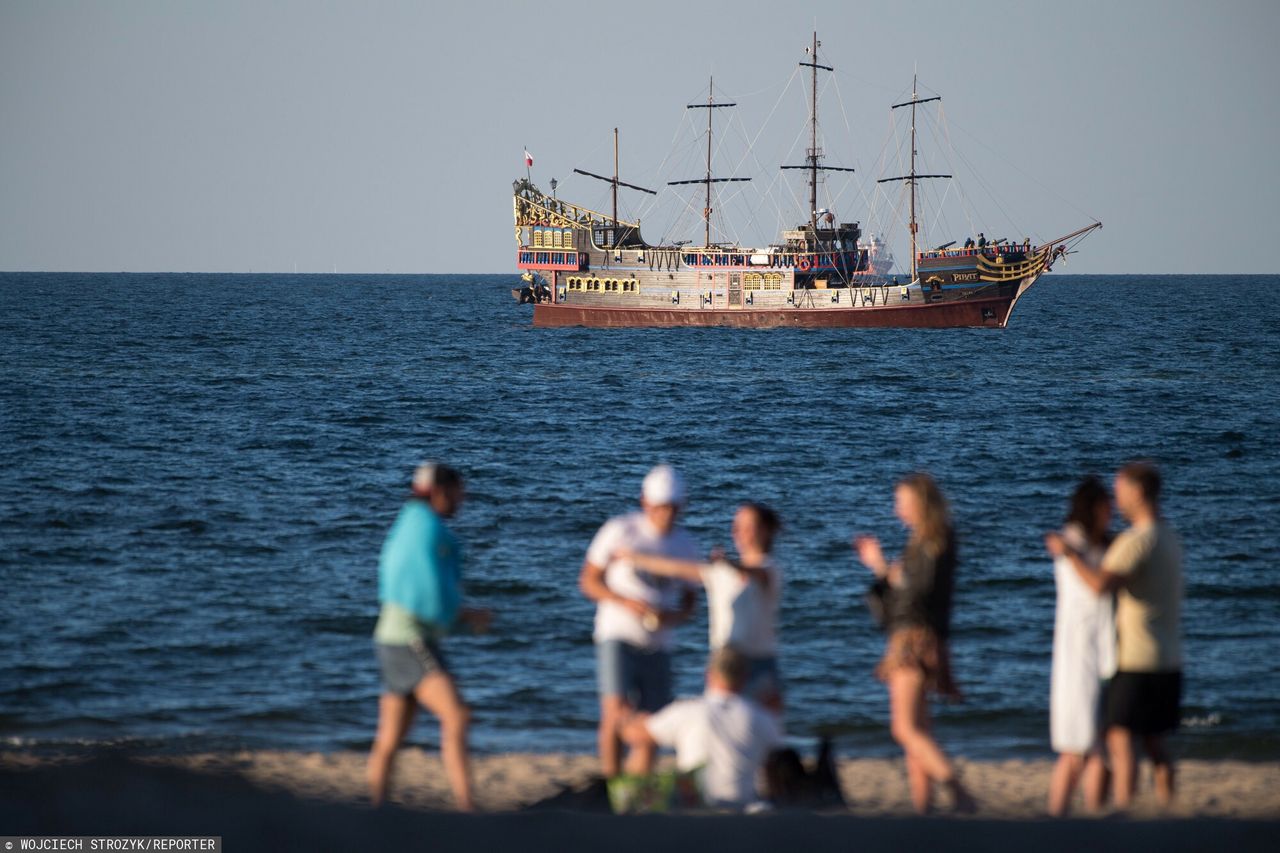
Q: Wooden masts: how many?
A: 4